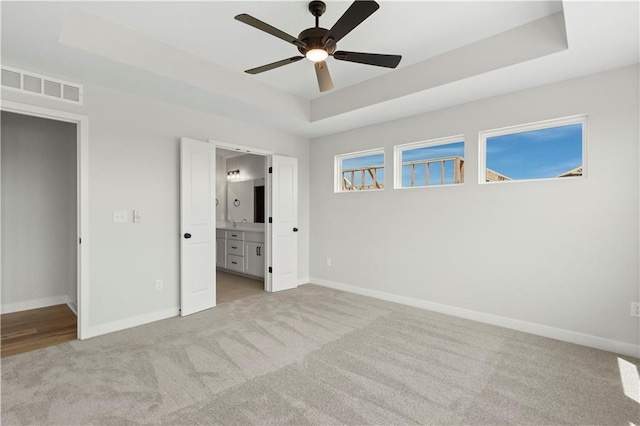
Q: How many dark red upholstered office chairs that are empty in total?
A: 0